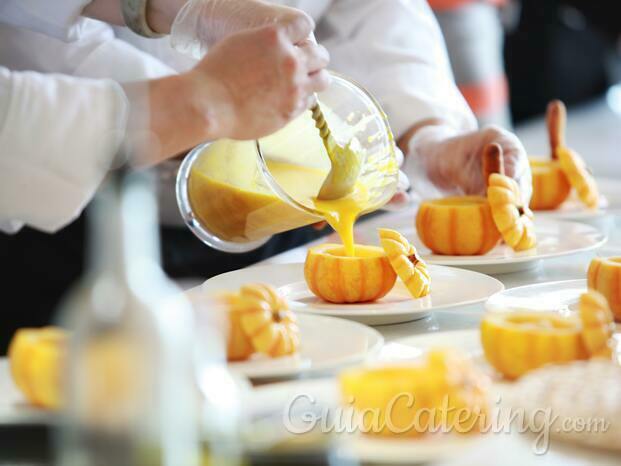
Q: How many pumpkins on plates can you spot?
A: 8